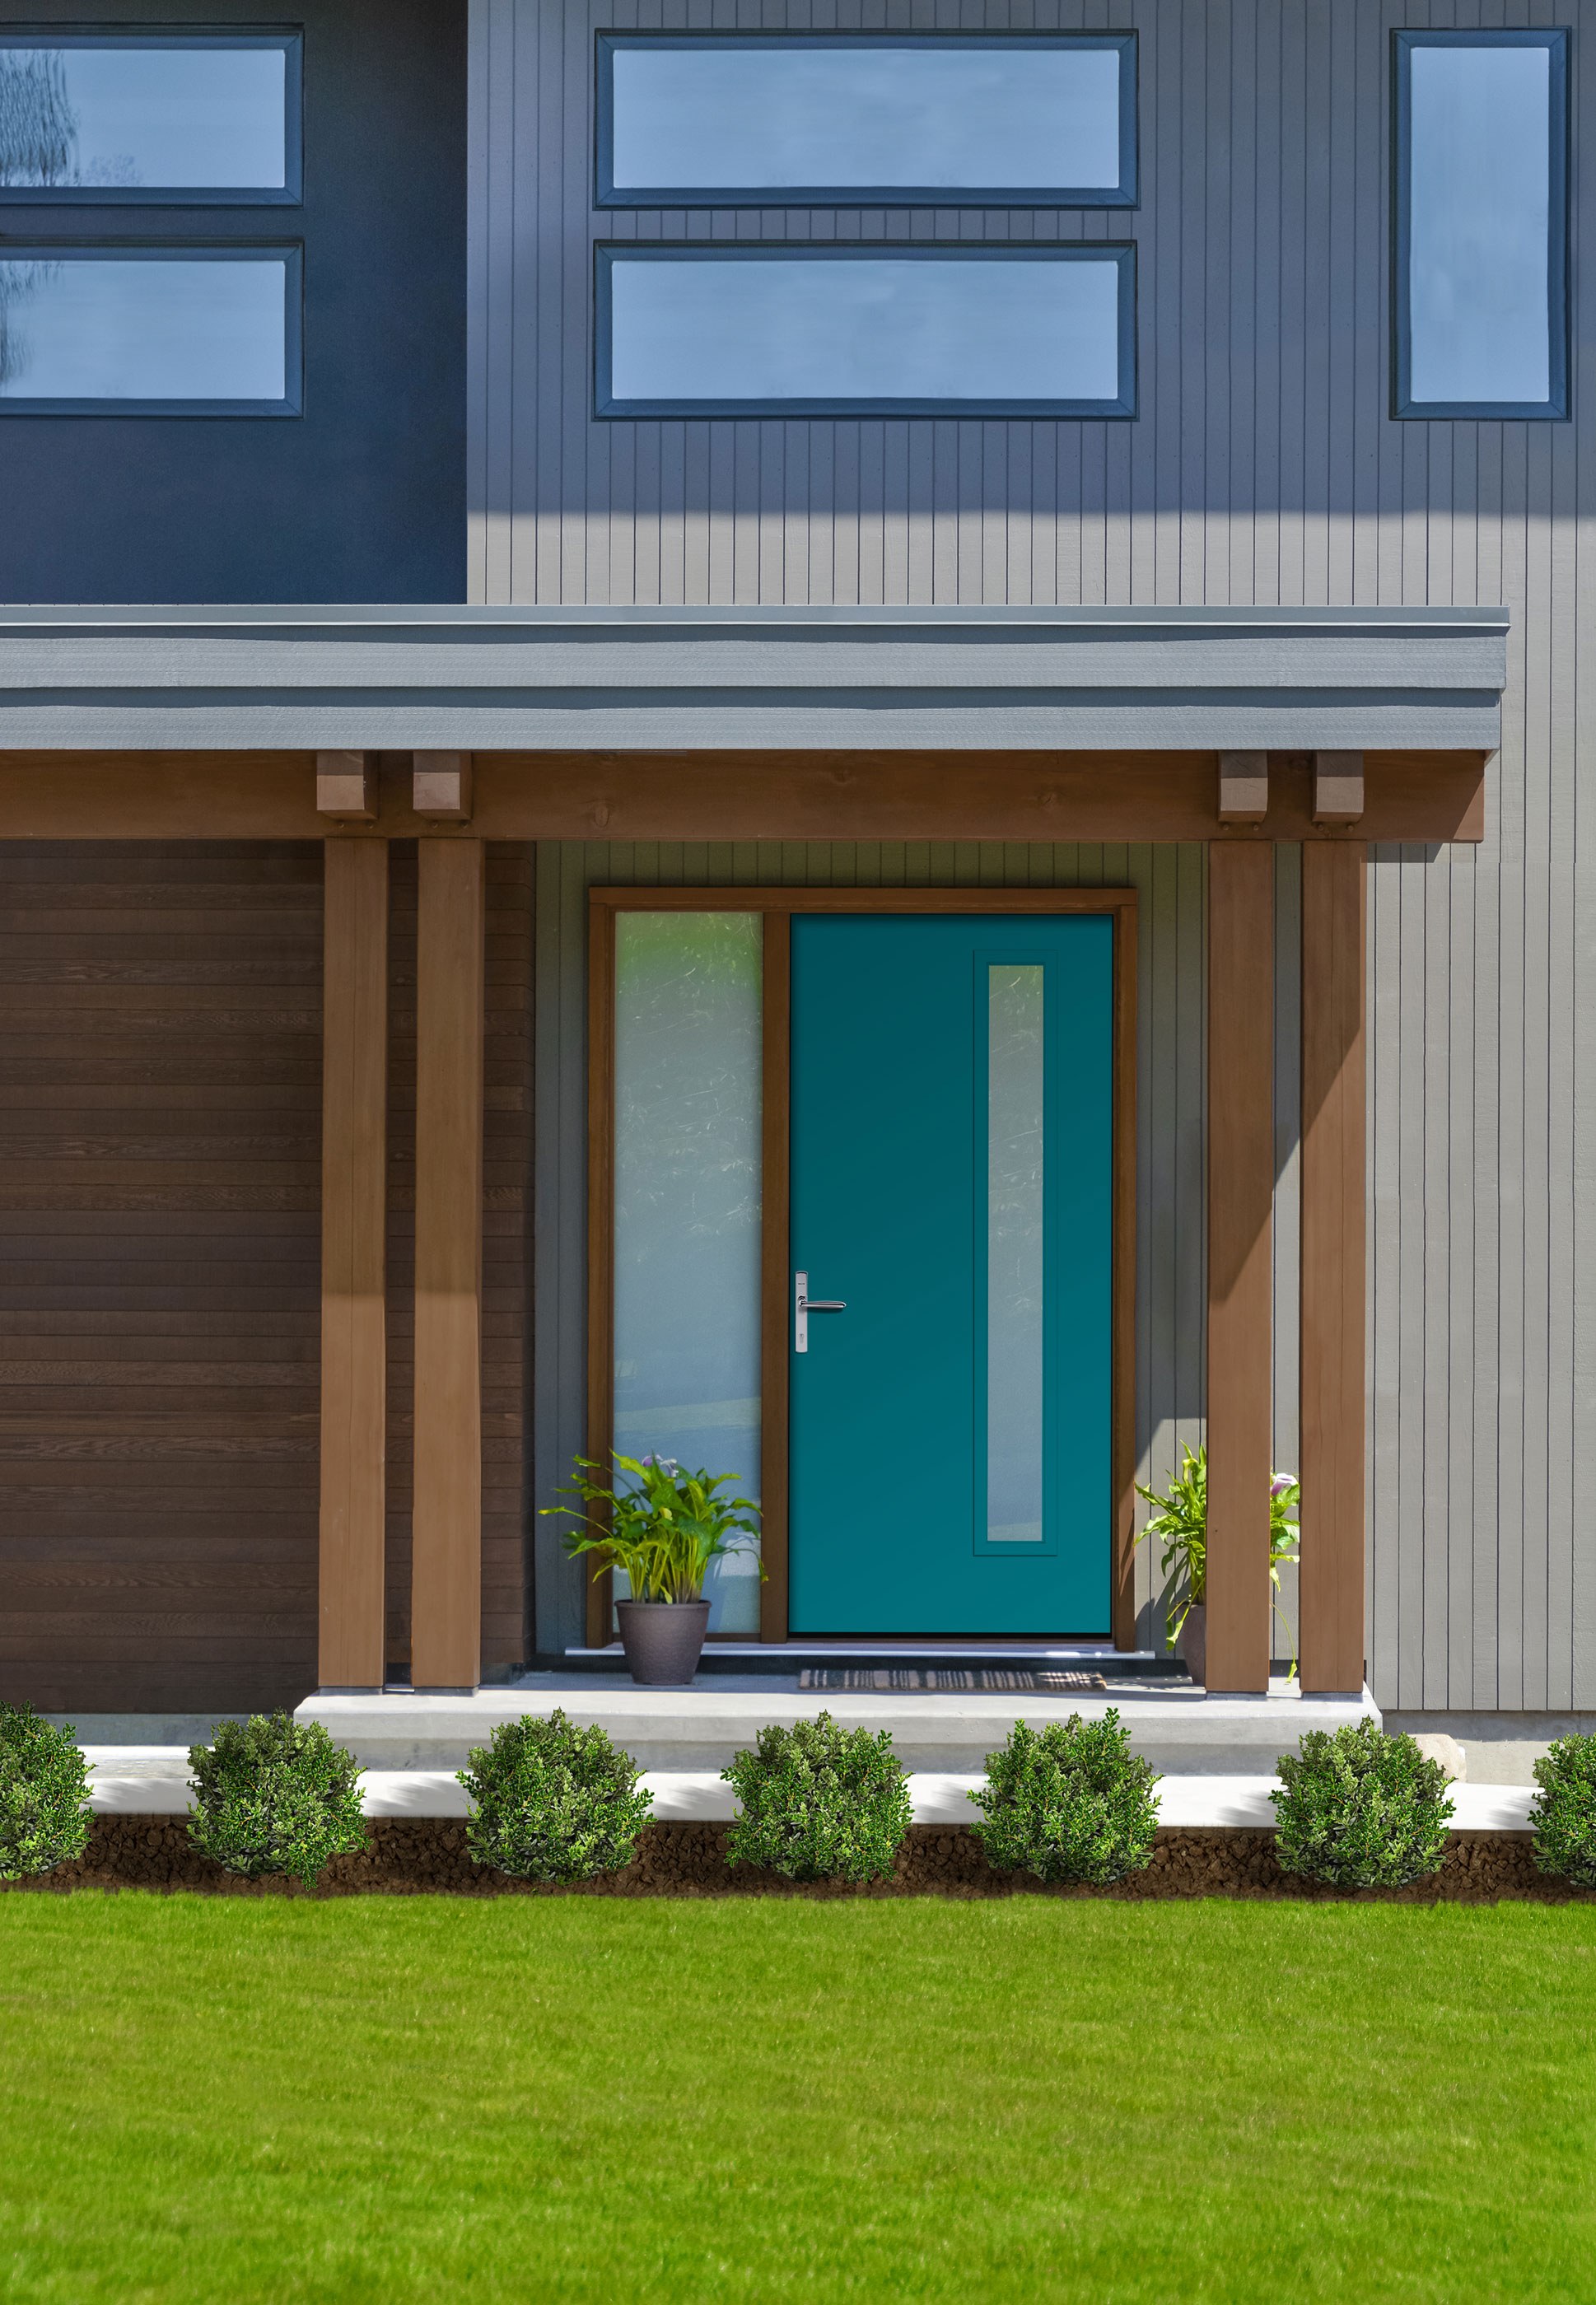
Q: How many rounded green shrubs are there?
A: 7